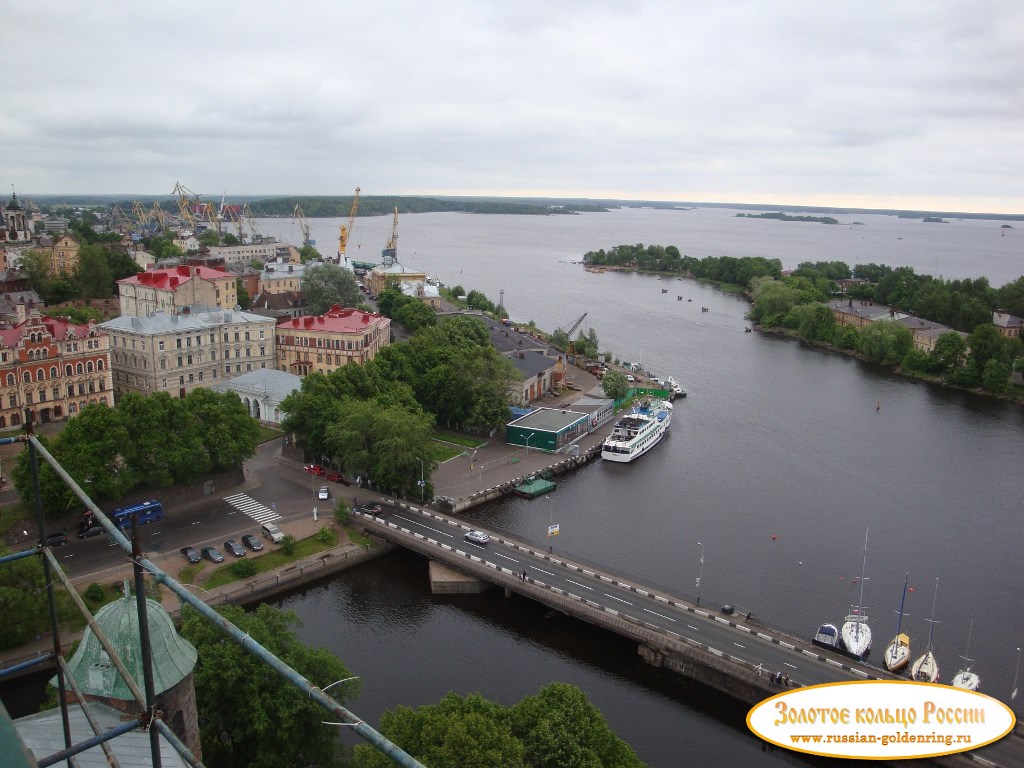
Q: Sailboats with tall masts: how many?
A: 4